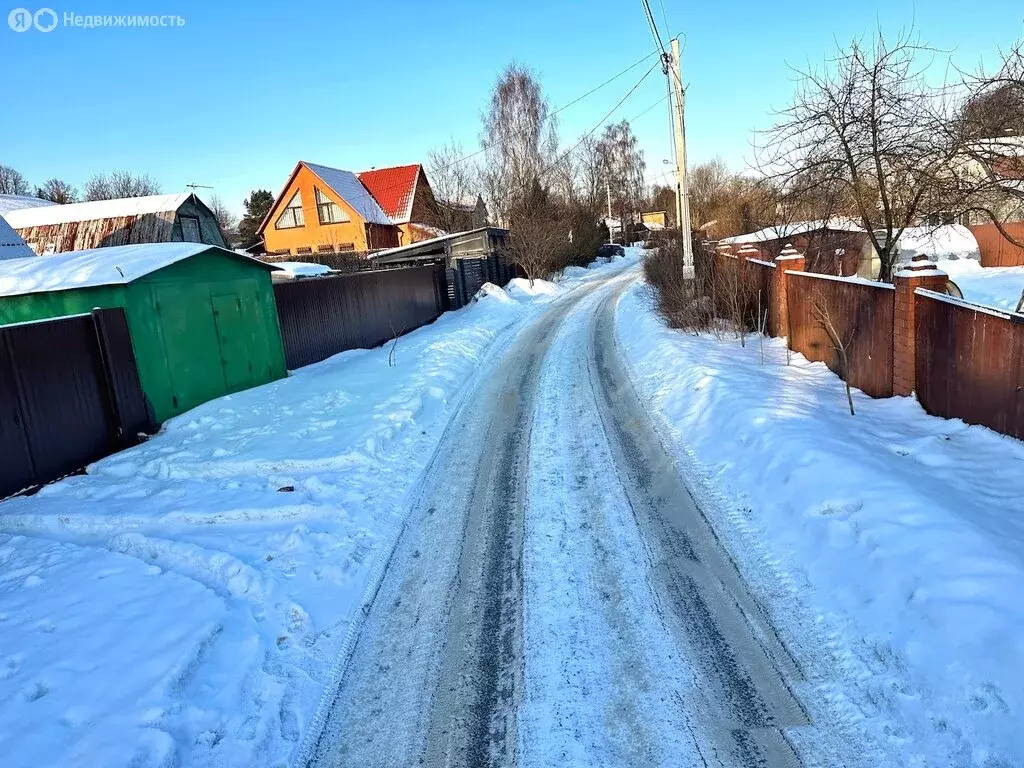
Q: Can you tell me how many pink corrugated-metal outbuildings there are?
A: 0